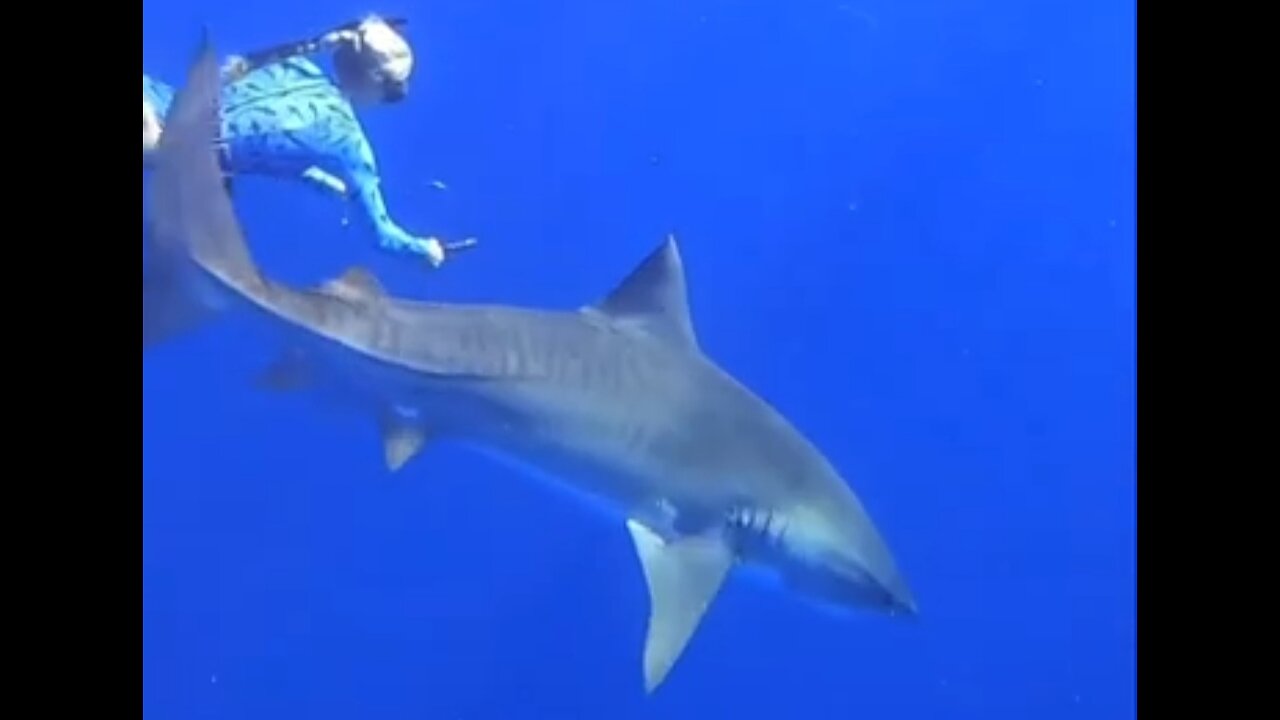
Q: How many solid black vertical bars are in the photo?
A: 2